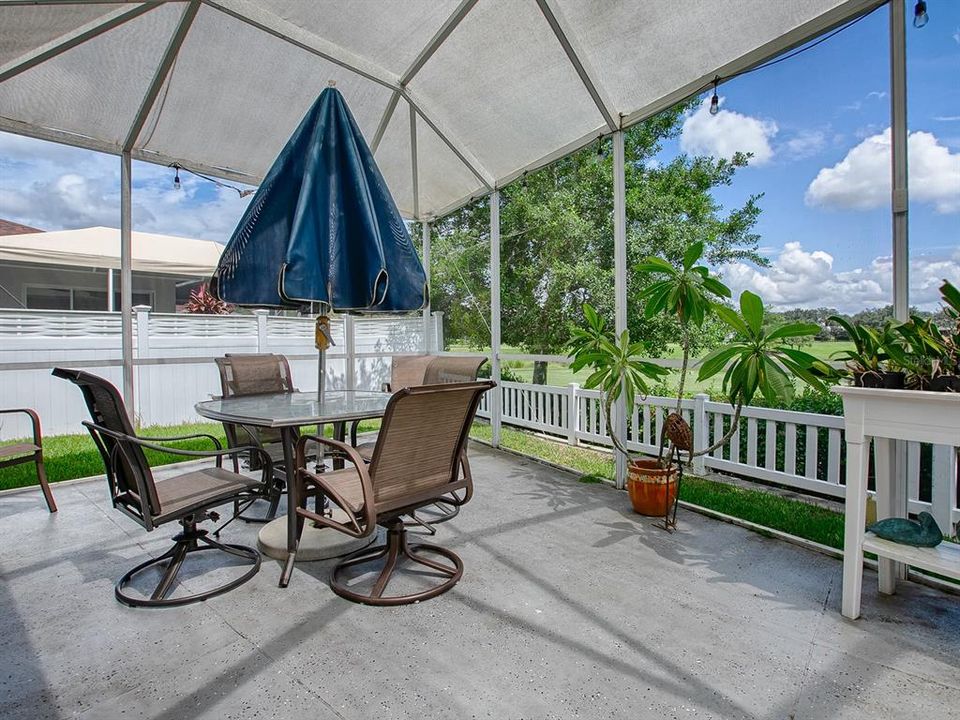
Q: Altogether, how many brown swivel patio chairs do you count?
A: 4